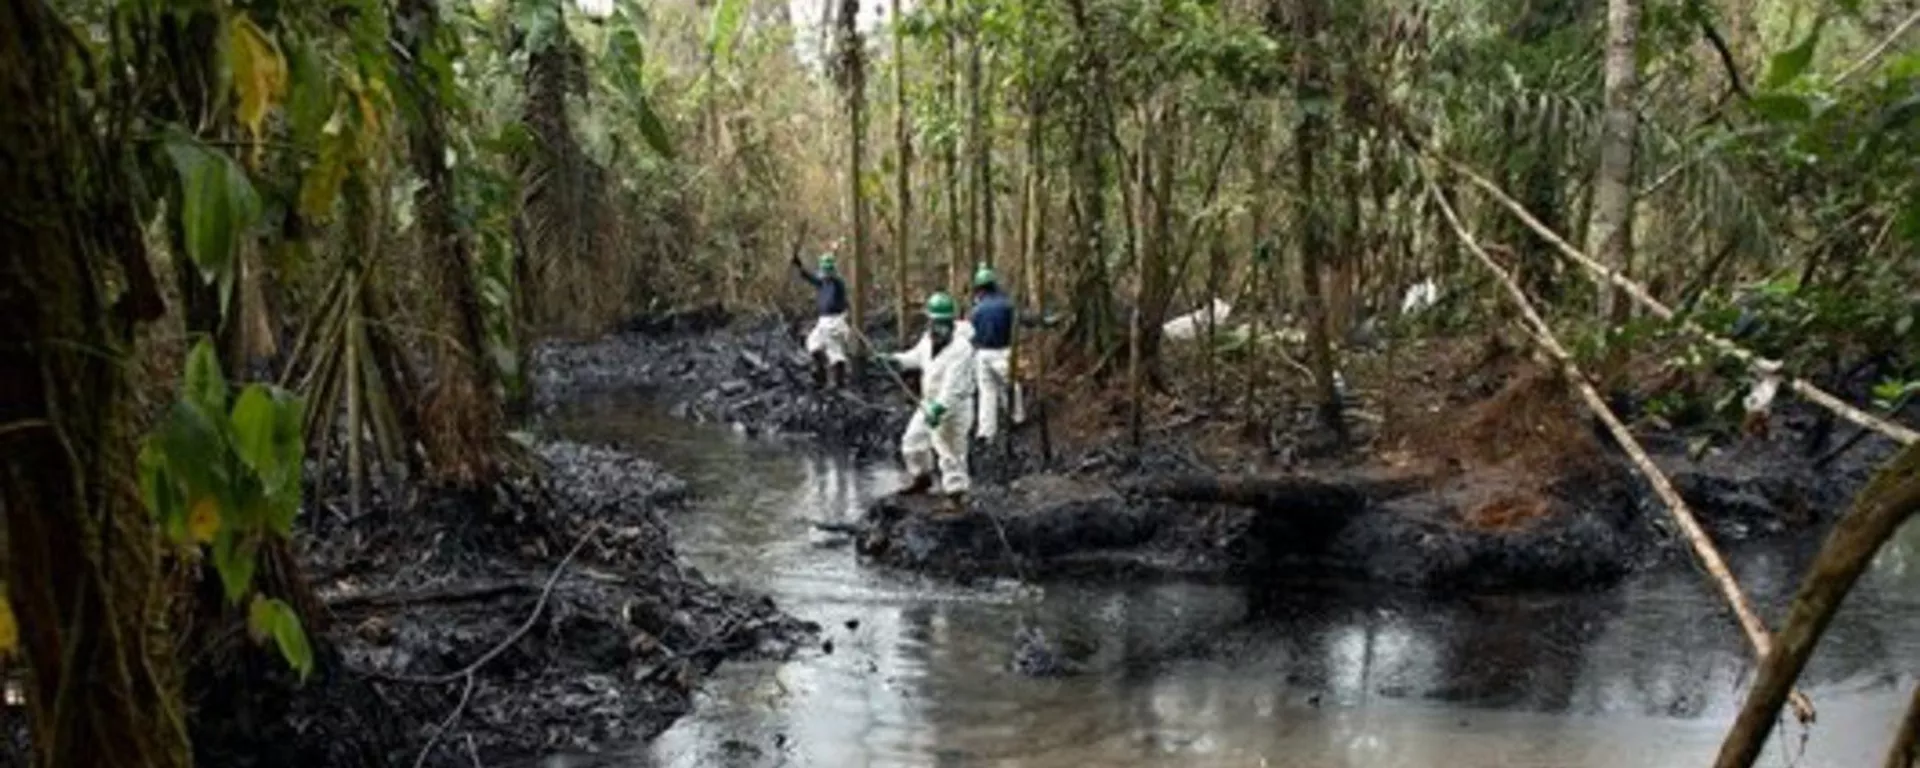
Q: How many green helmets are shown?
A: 3